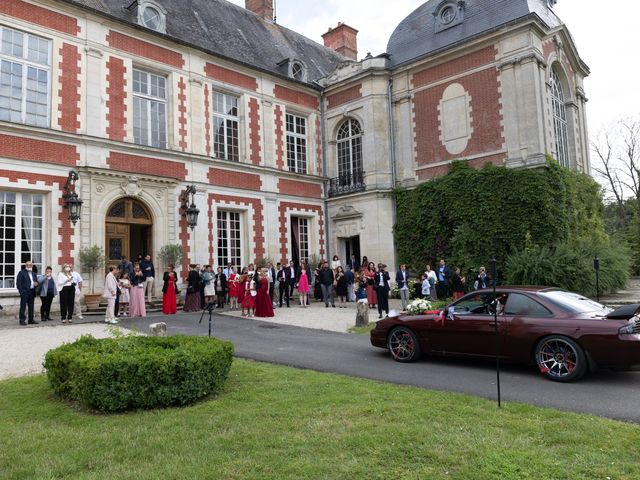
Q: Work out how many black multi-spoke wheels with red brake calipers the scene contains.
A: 2